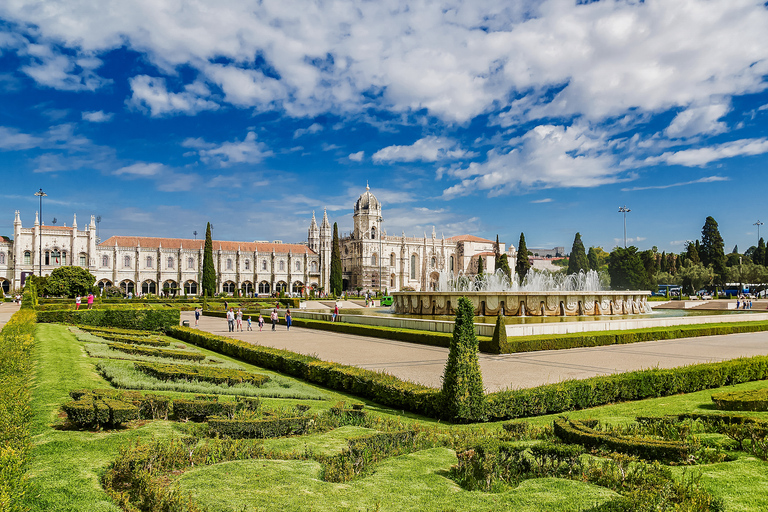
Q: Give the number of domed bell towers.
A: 1